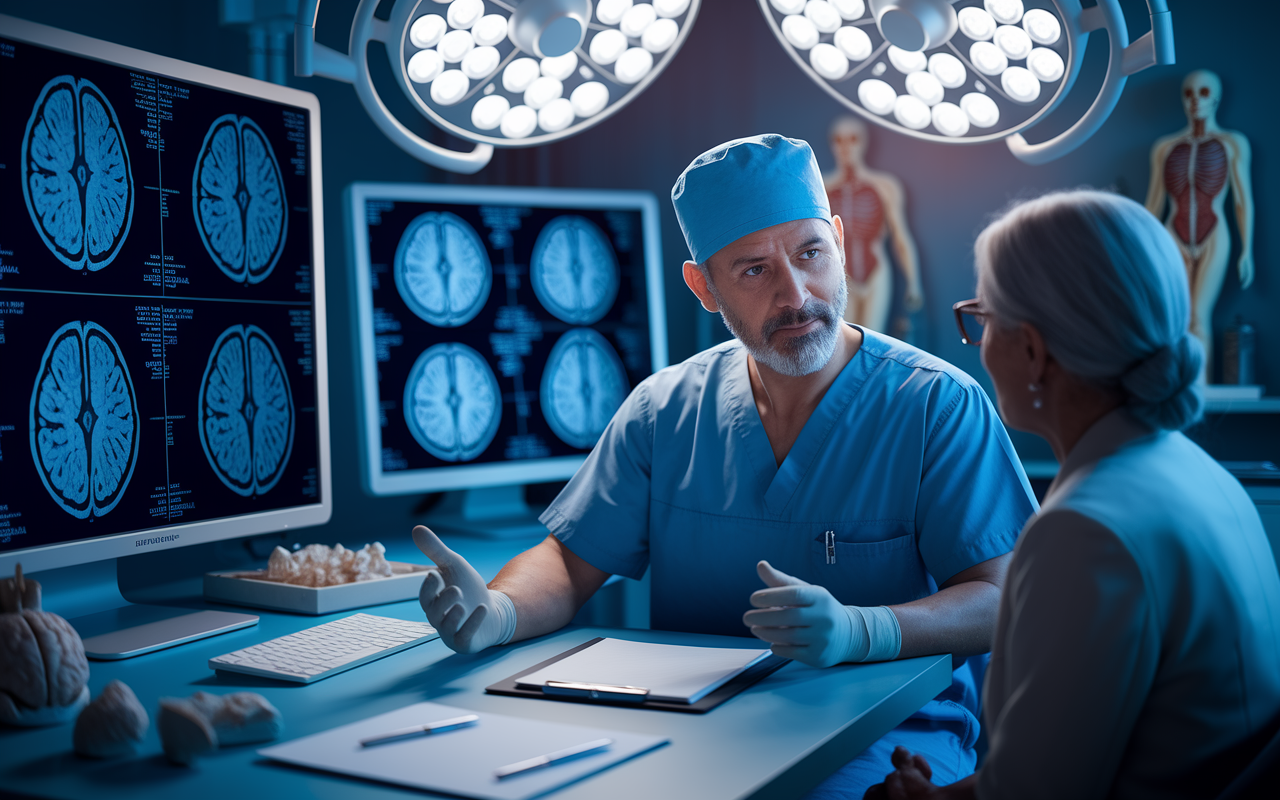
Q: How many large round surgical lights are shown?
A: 2